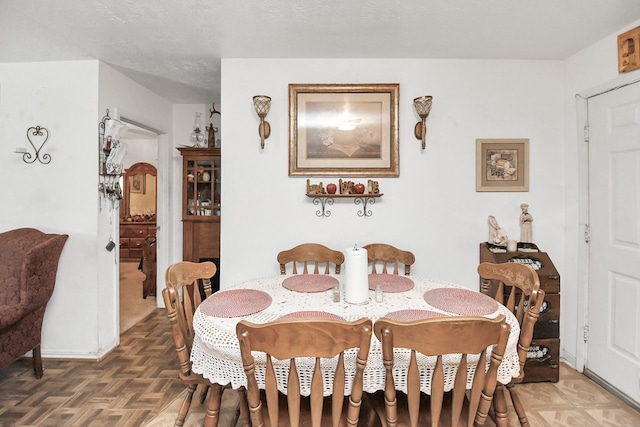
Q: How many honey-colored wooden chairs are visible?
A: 6